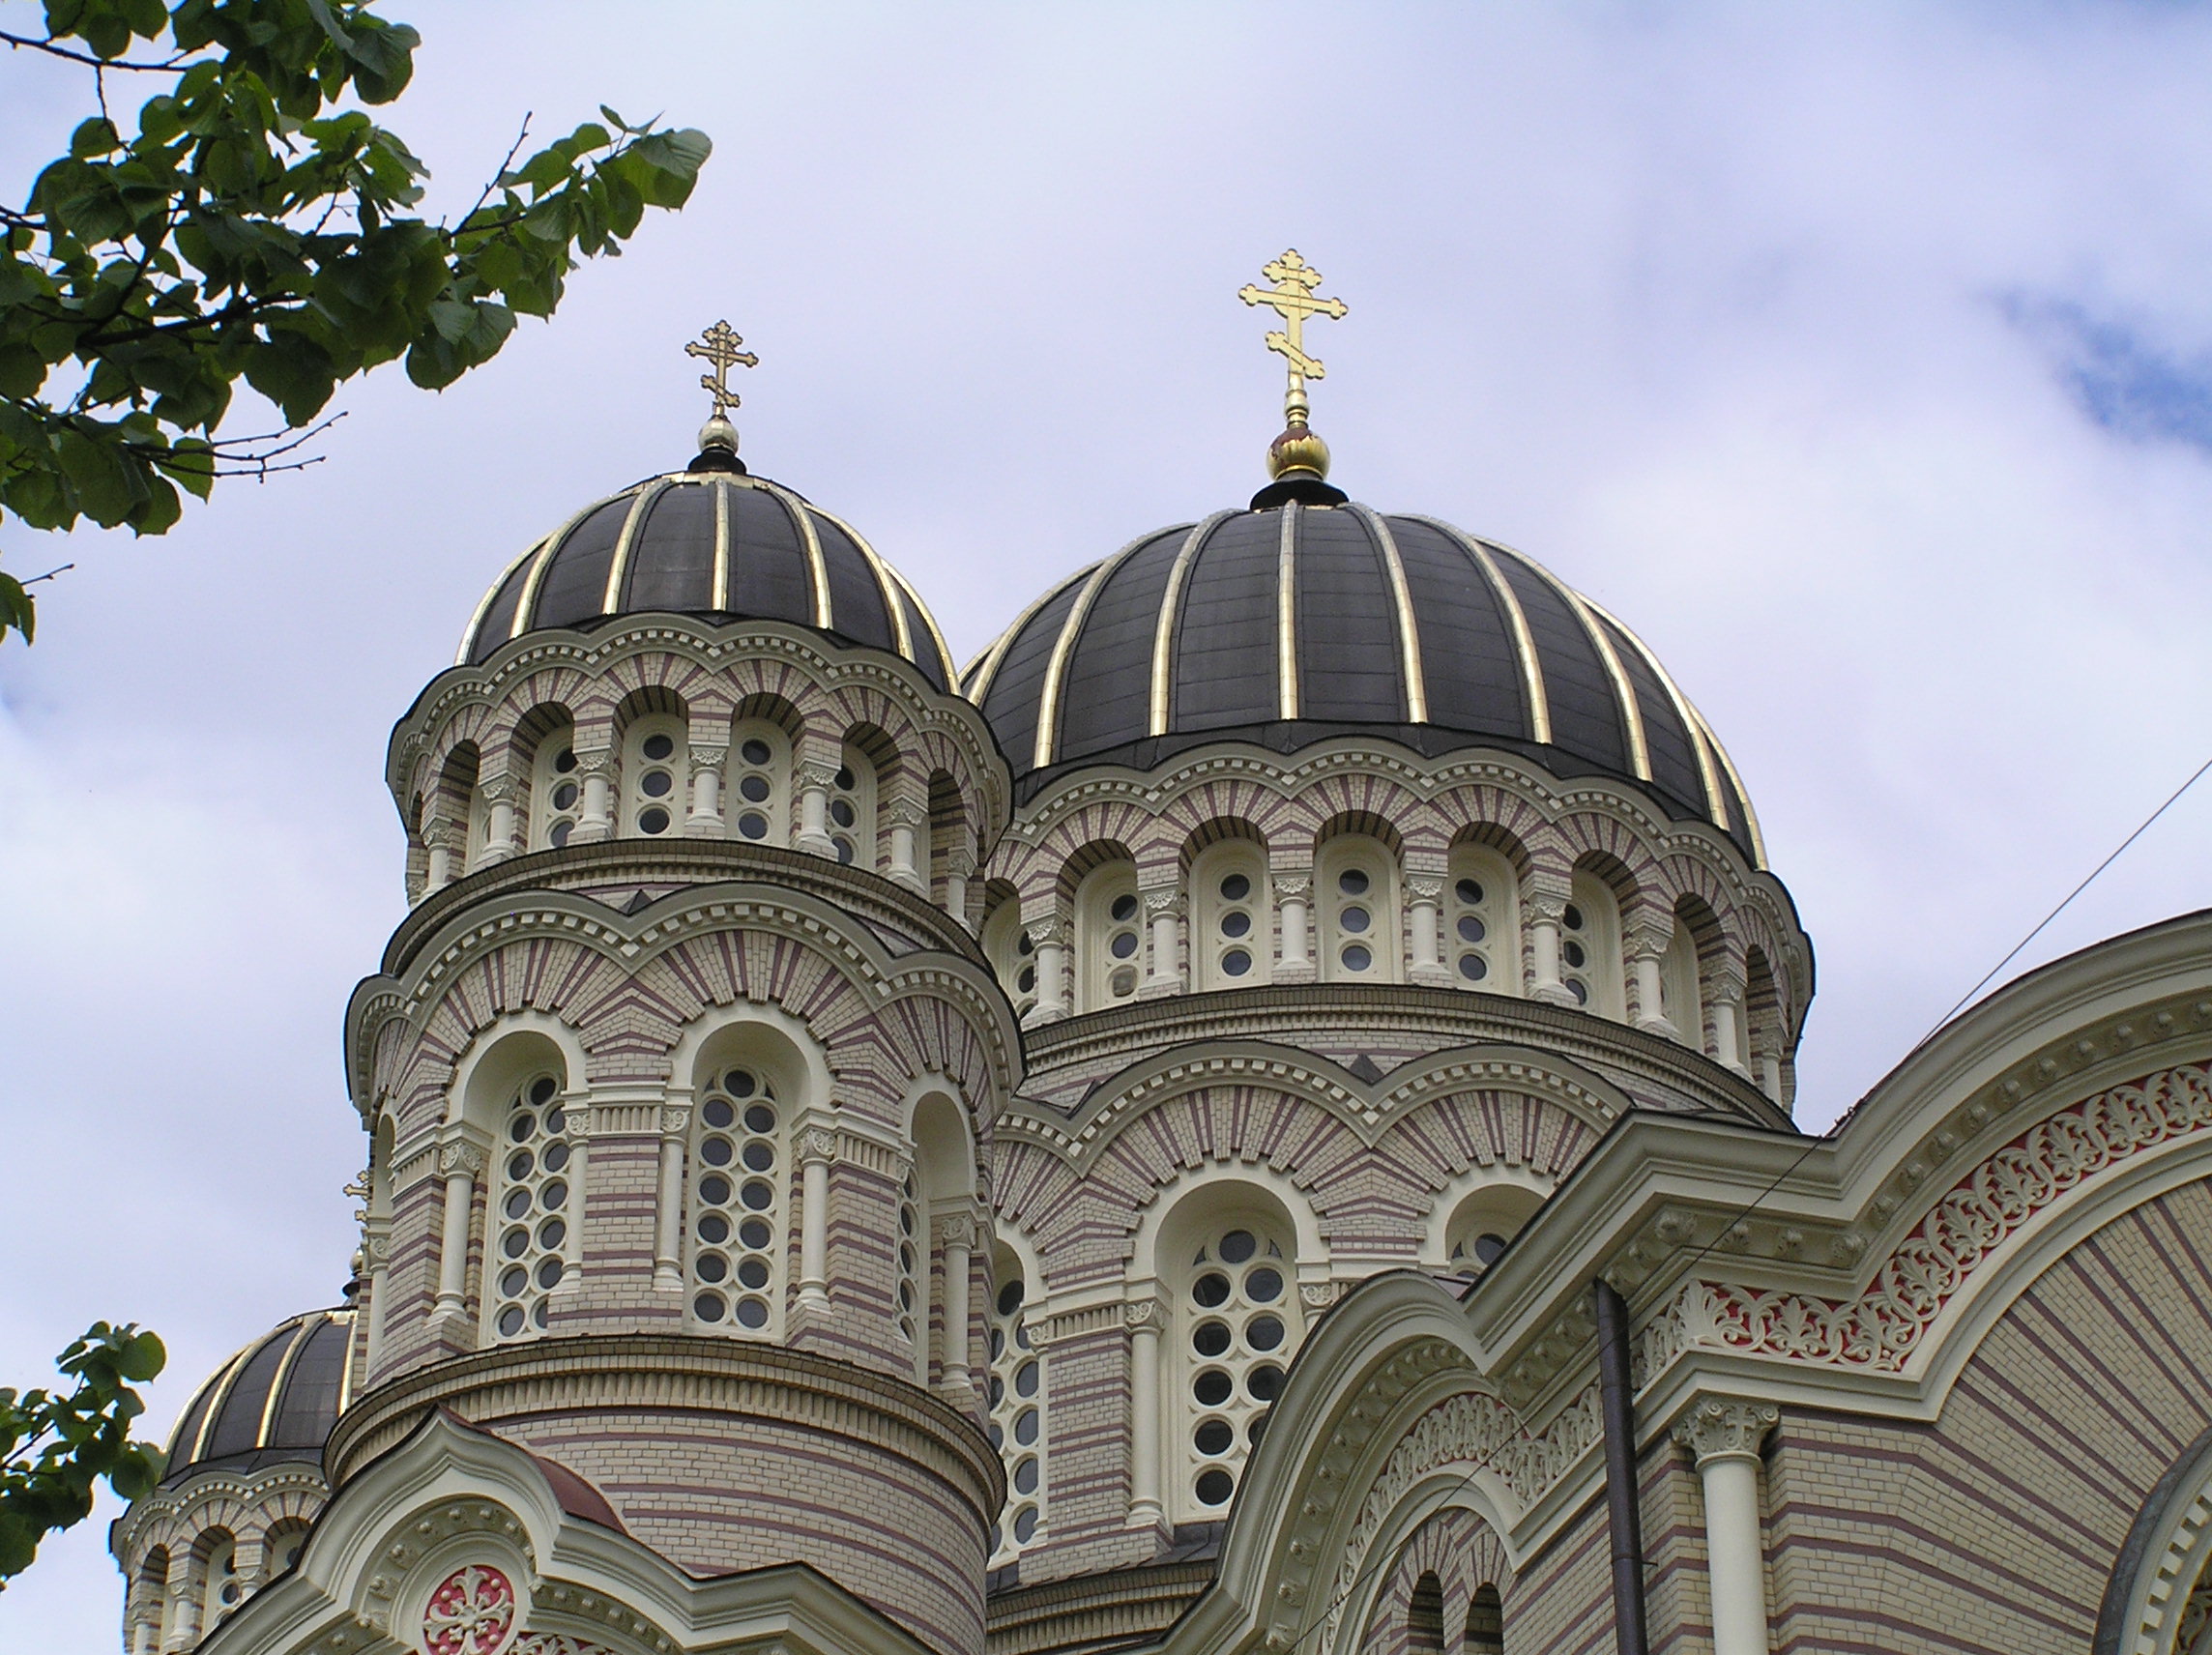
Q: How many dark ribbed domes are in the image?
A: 3